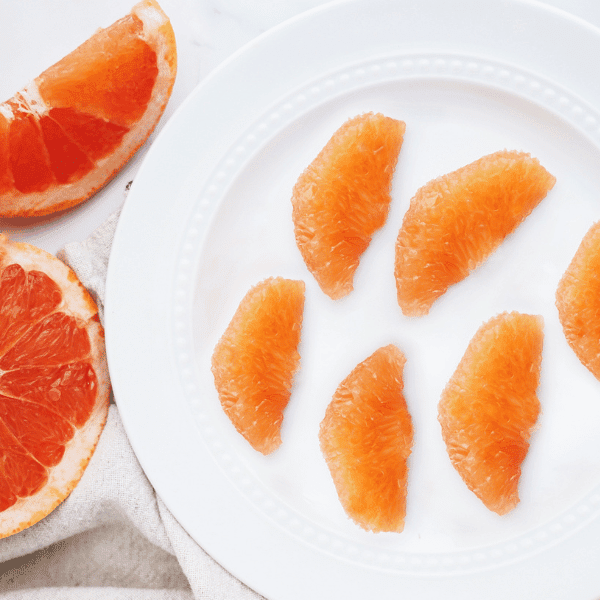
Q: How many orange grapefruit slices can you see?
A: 6